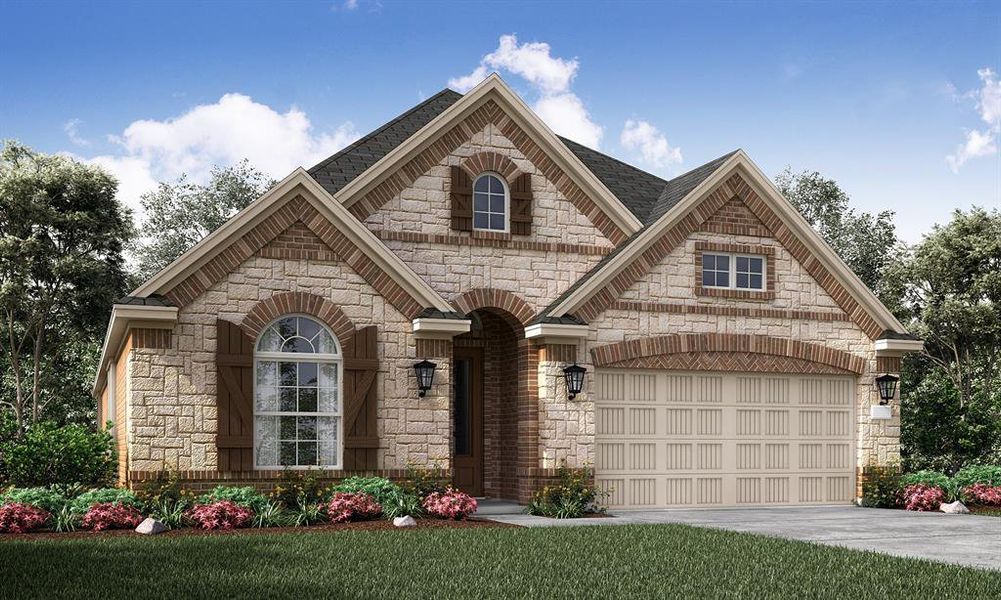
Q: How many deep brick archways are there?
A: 1